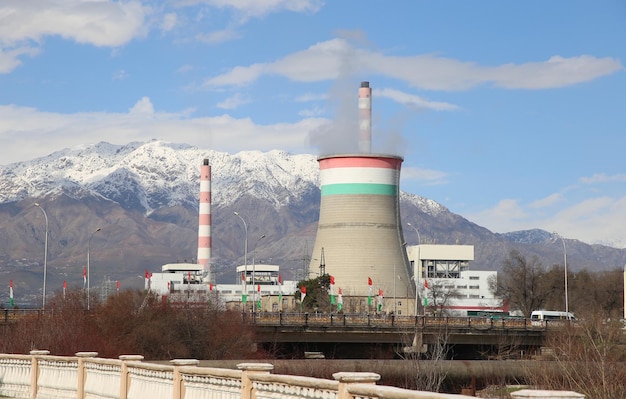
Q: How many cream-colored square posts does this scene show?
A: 7